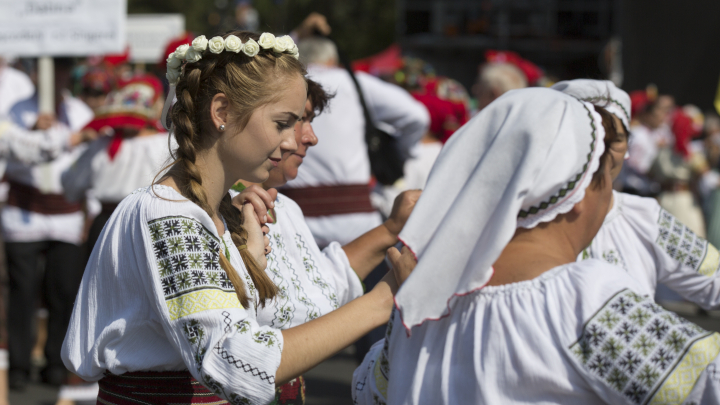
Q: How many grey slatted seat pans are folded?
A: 0